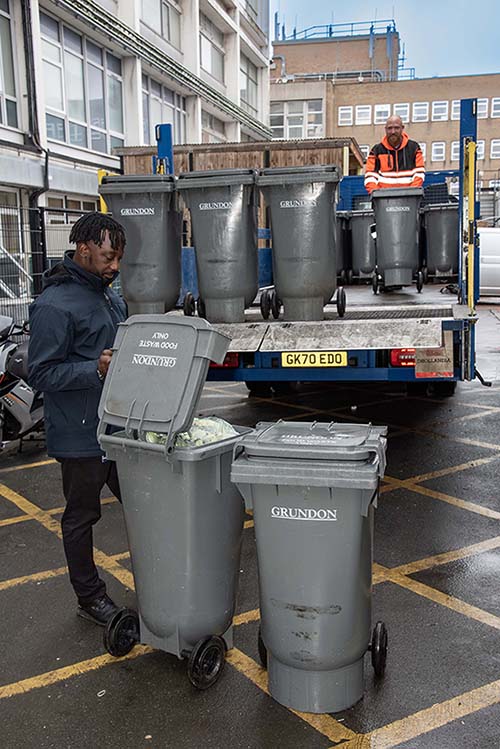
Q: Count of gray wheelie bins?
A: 9